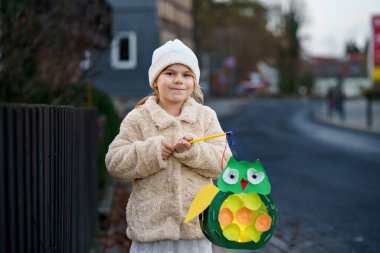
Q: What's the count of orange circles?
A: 3